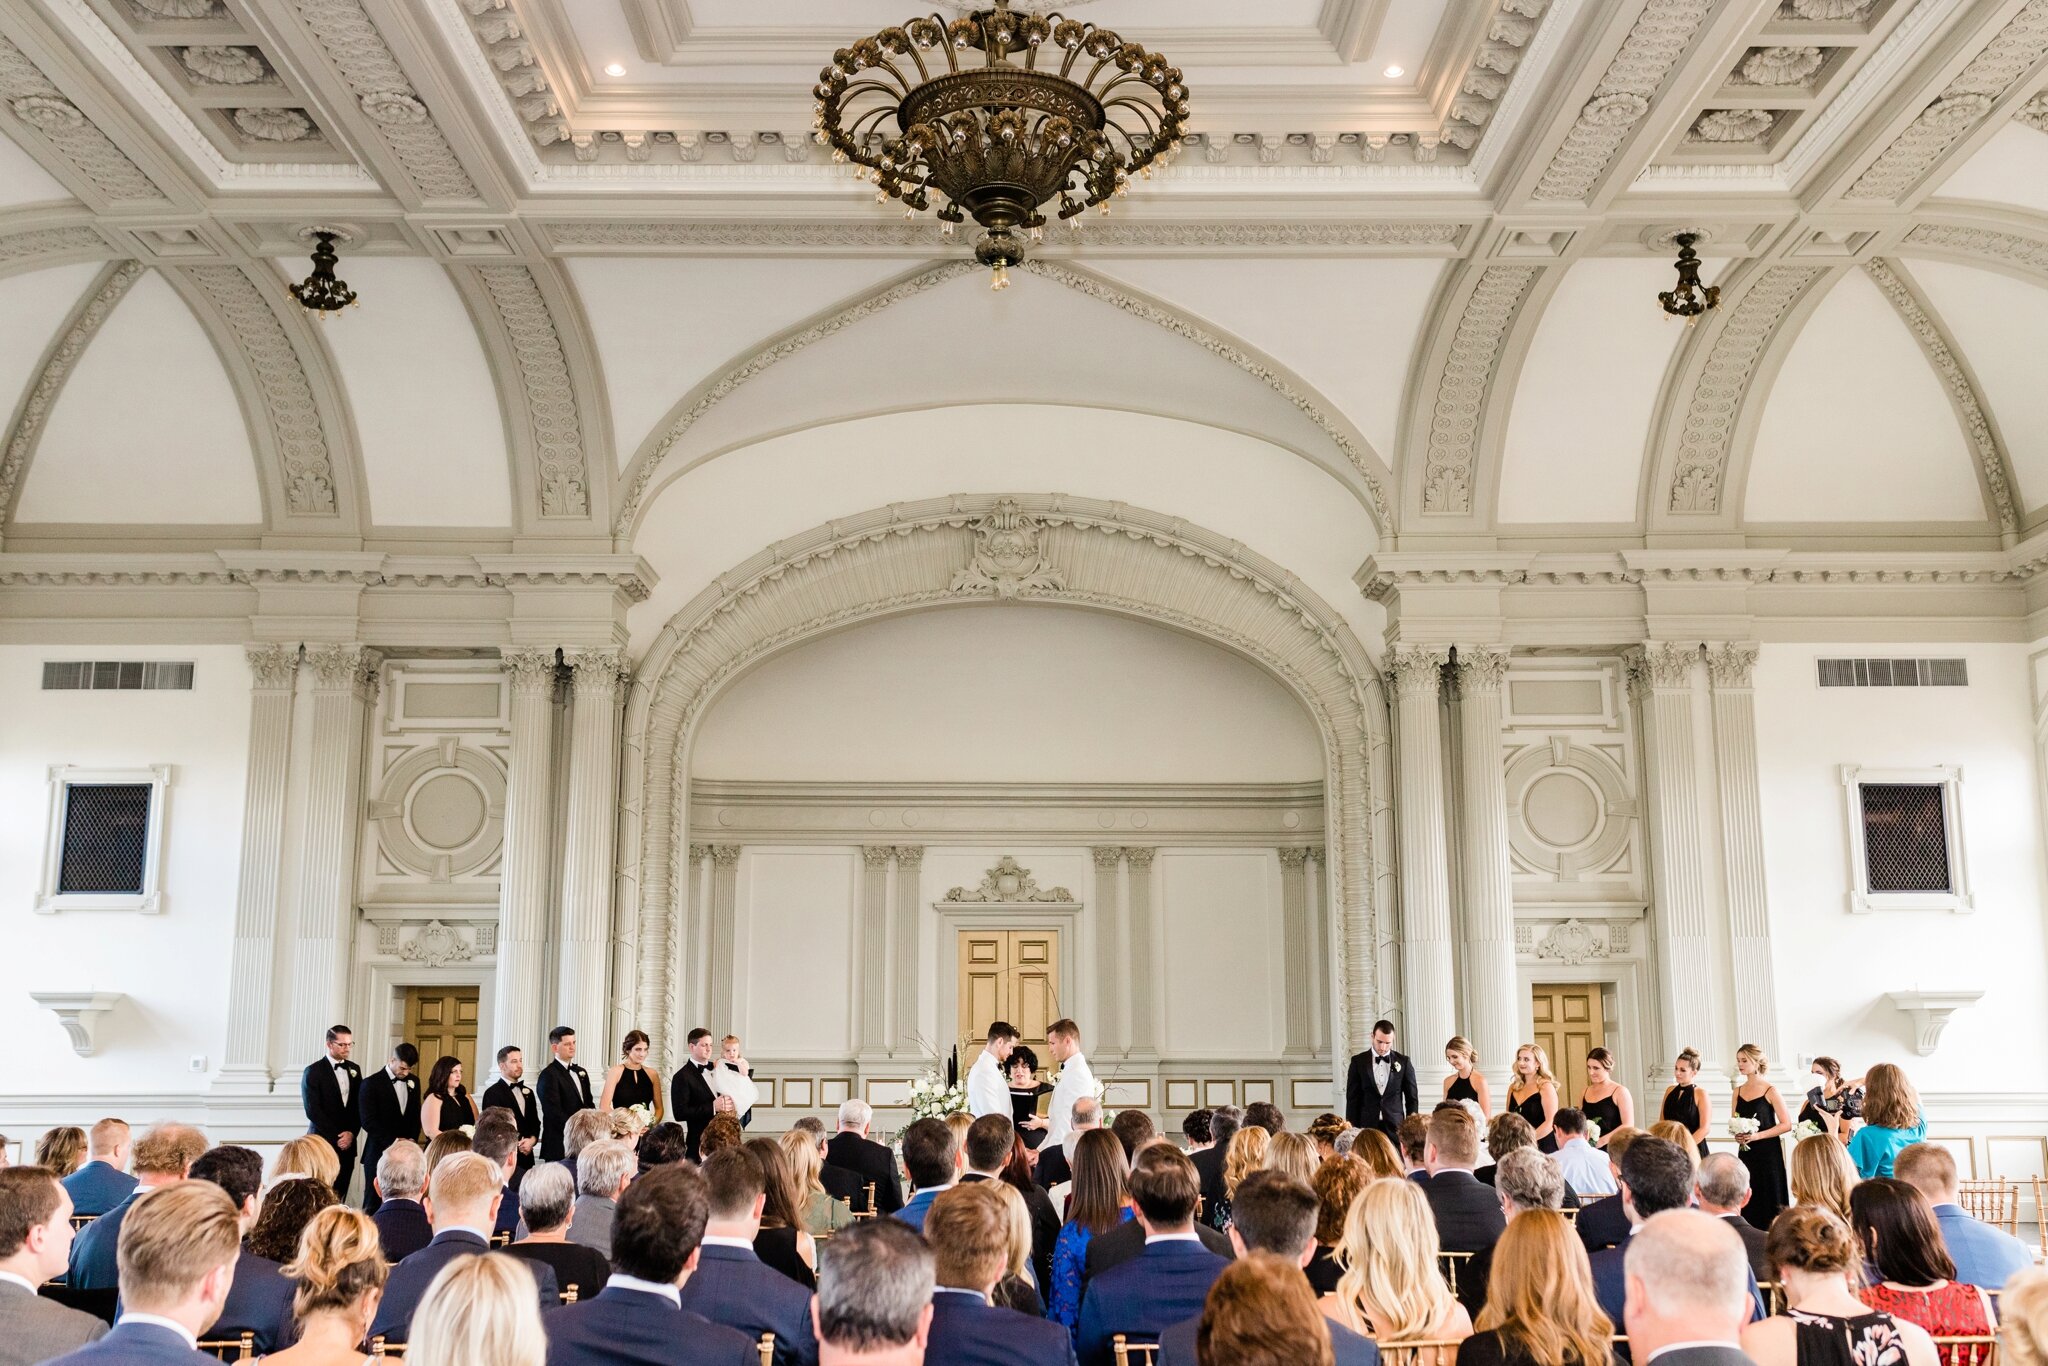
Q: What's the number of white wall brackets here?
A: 2